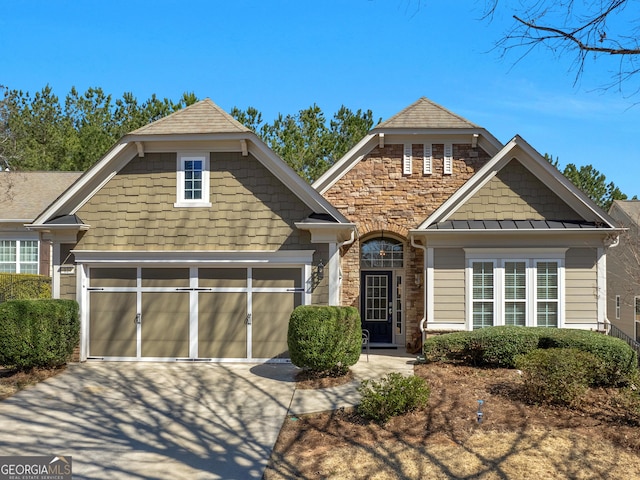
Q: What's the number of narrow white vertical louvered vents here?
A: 3